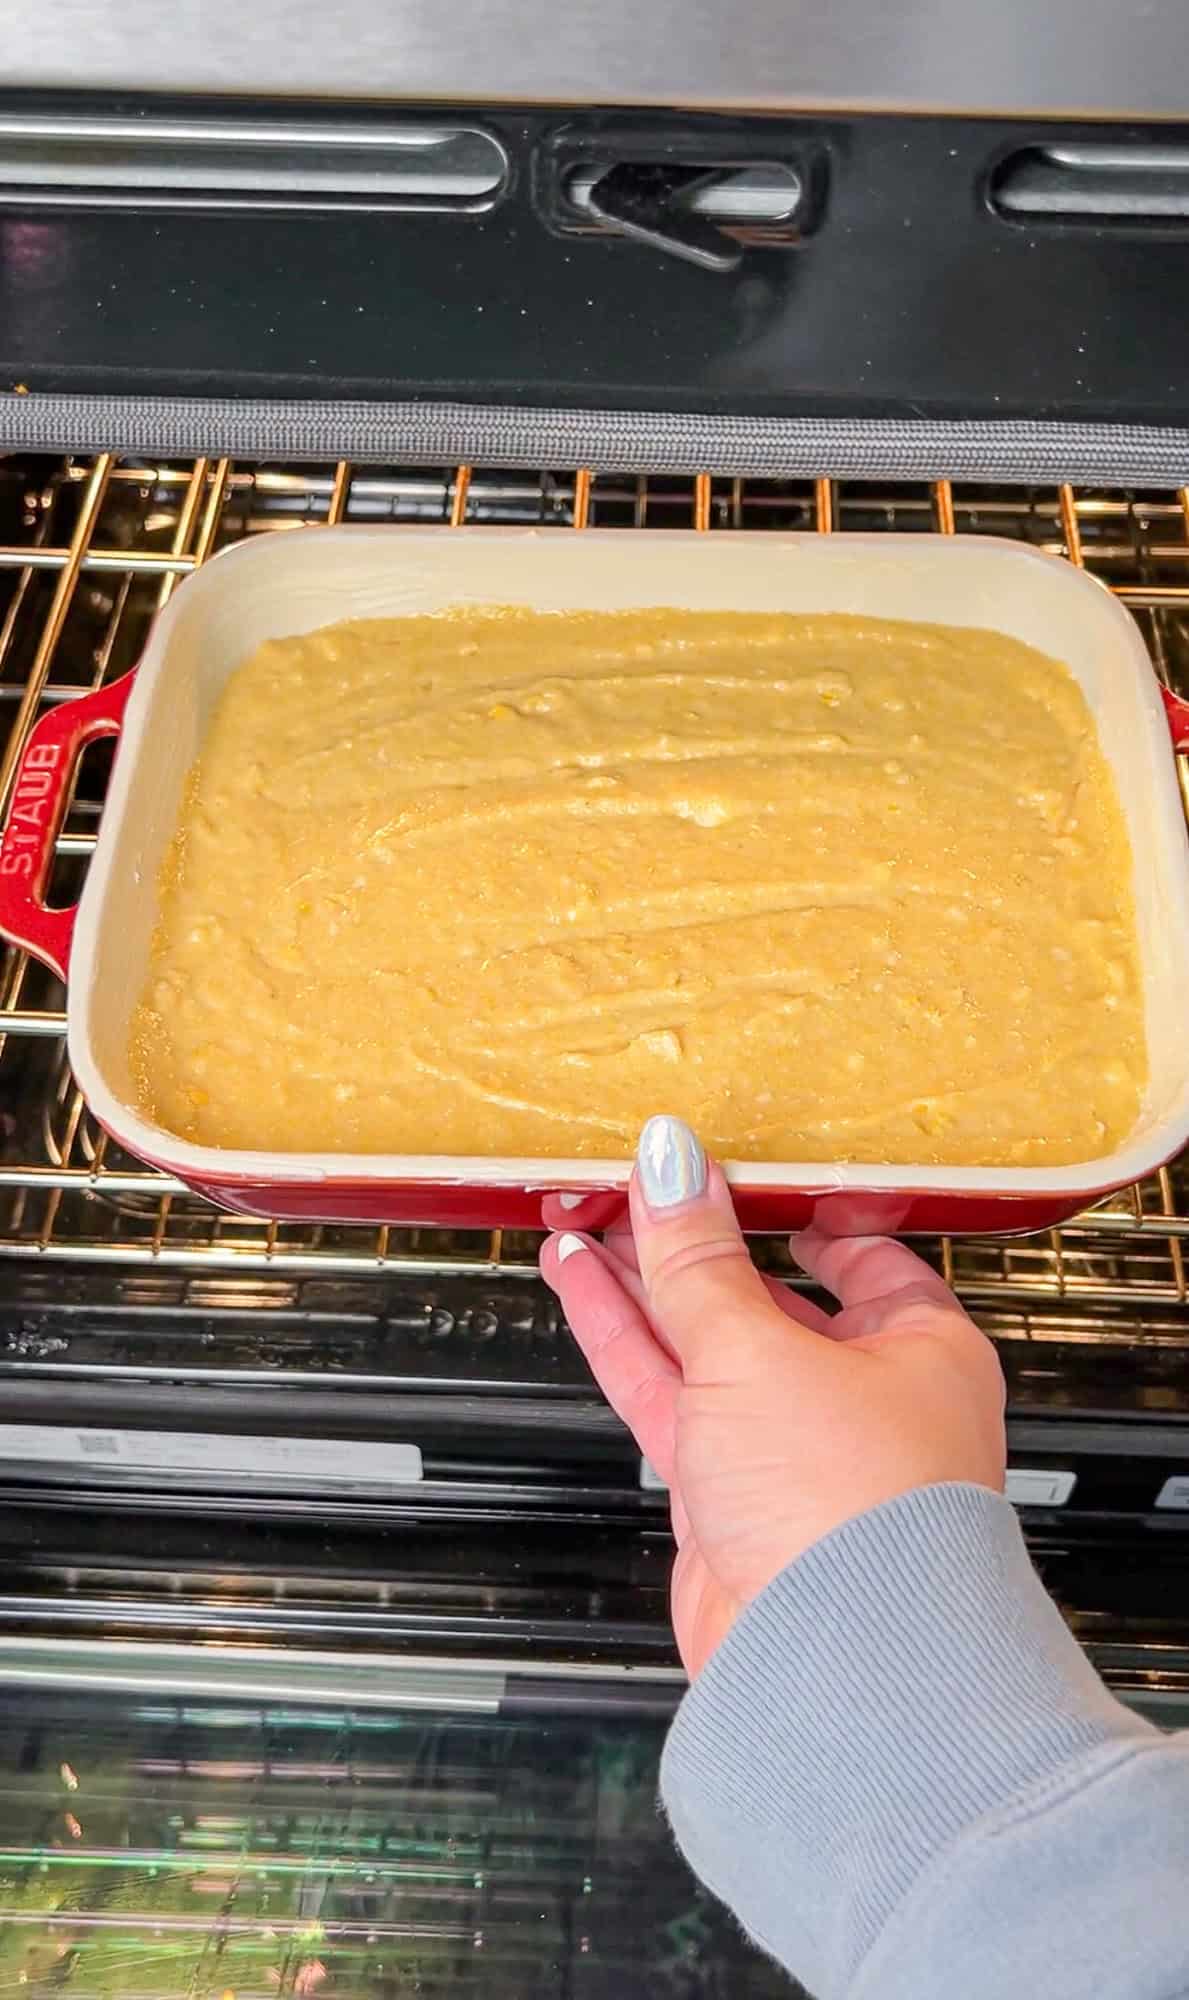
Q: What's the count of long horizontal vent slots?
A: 2